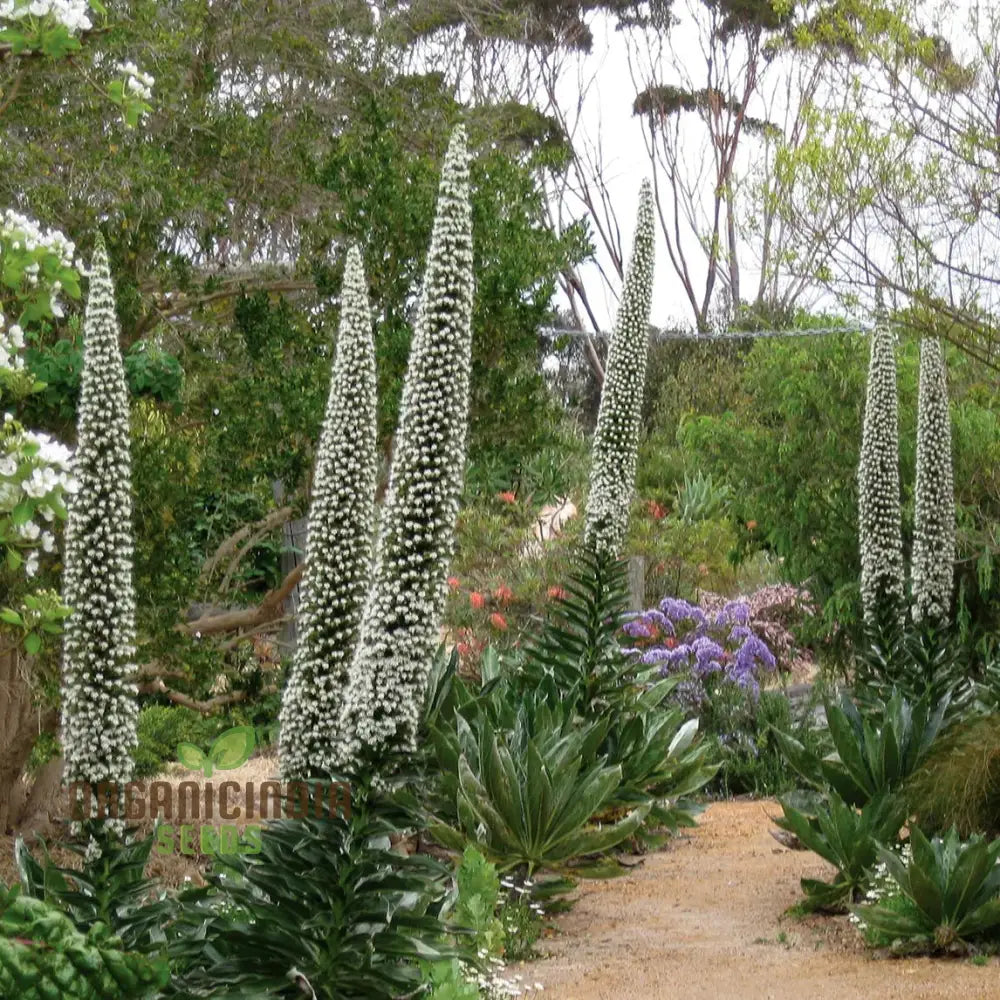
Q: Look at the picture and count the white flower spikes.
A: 6